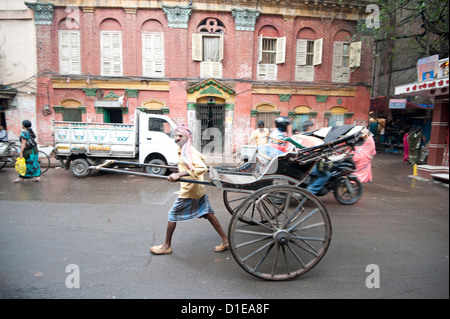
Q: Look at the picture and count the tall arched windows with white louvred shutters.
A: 7